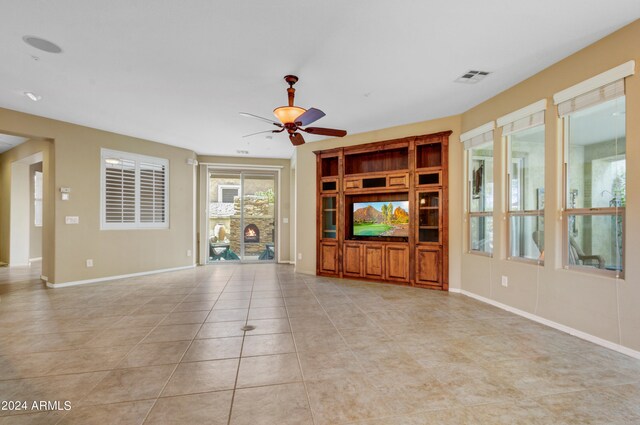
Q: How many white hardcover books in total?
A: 0